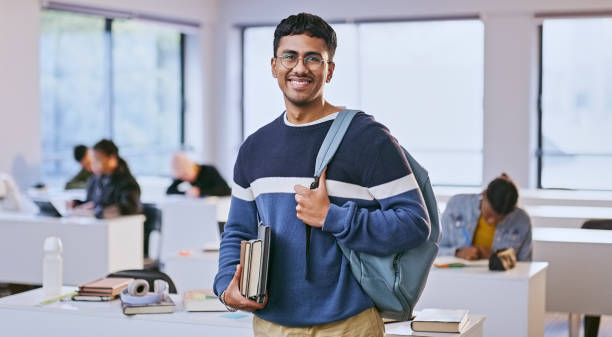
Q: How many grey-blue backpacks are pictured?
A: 1